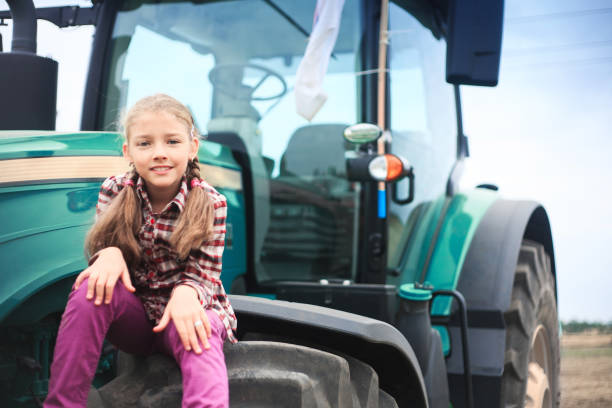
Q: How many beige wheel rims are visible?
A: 1